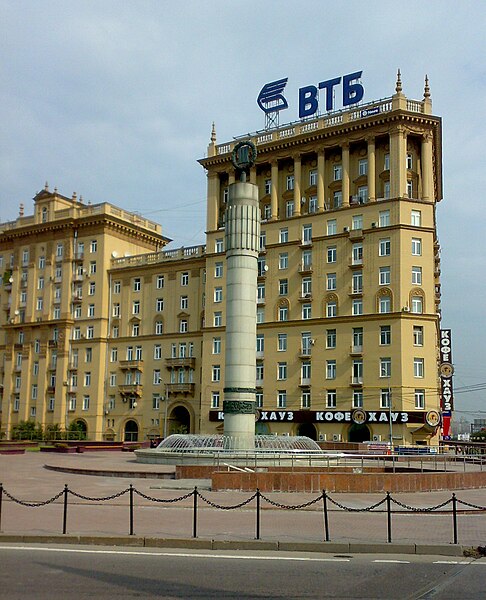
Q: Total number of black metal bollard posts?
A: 8